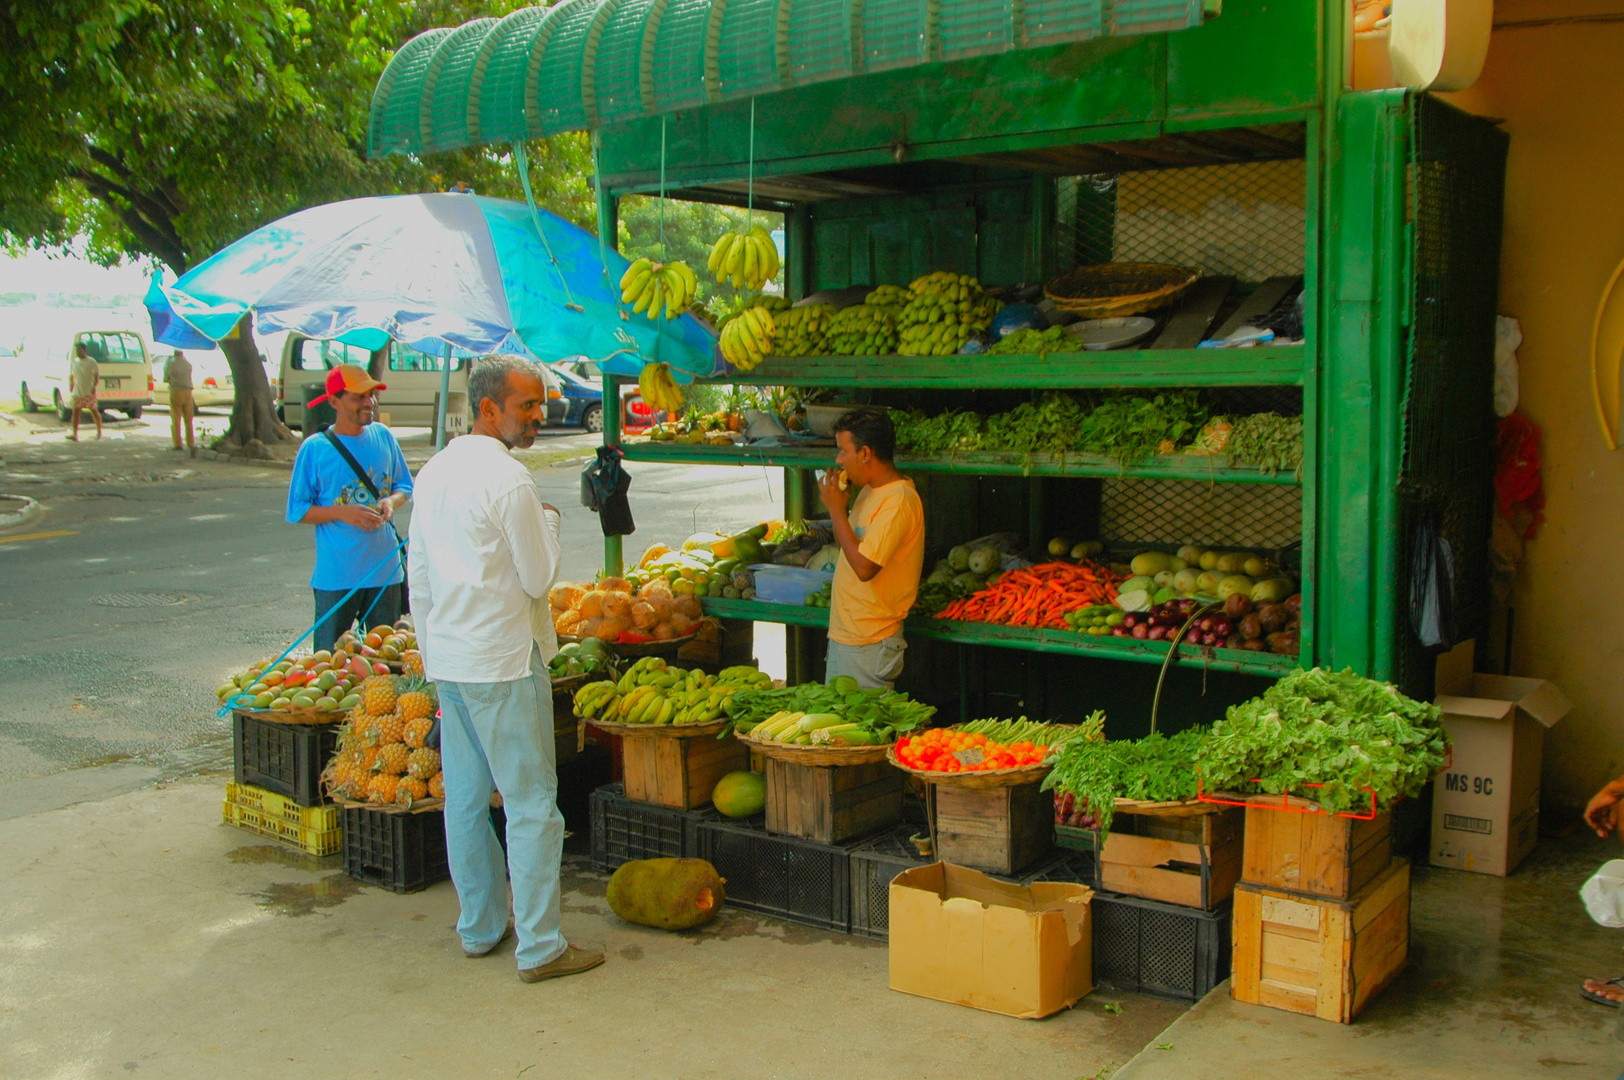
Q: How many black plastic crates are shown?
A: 6